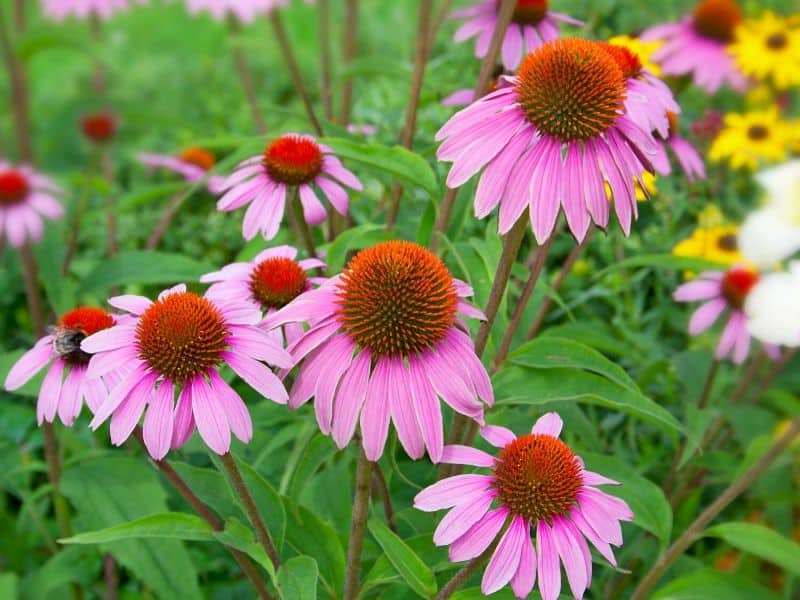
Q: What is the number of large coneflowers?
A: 4